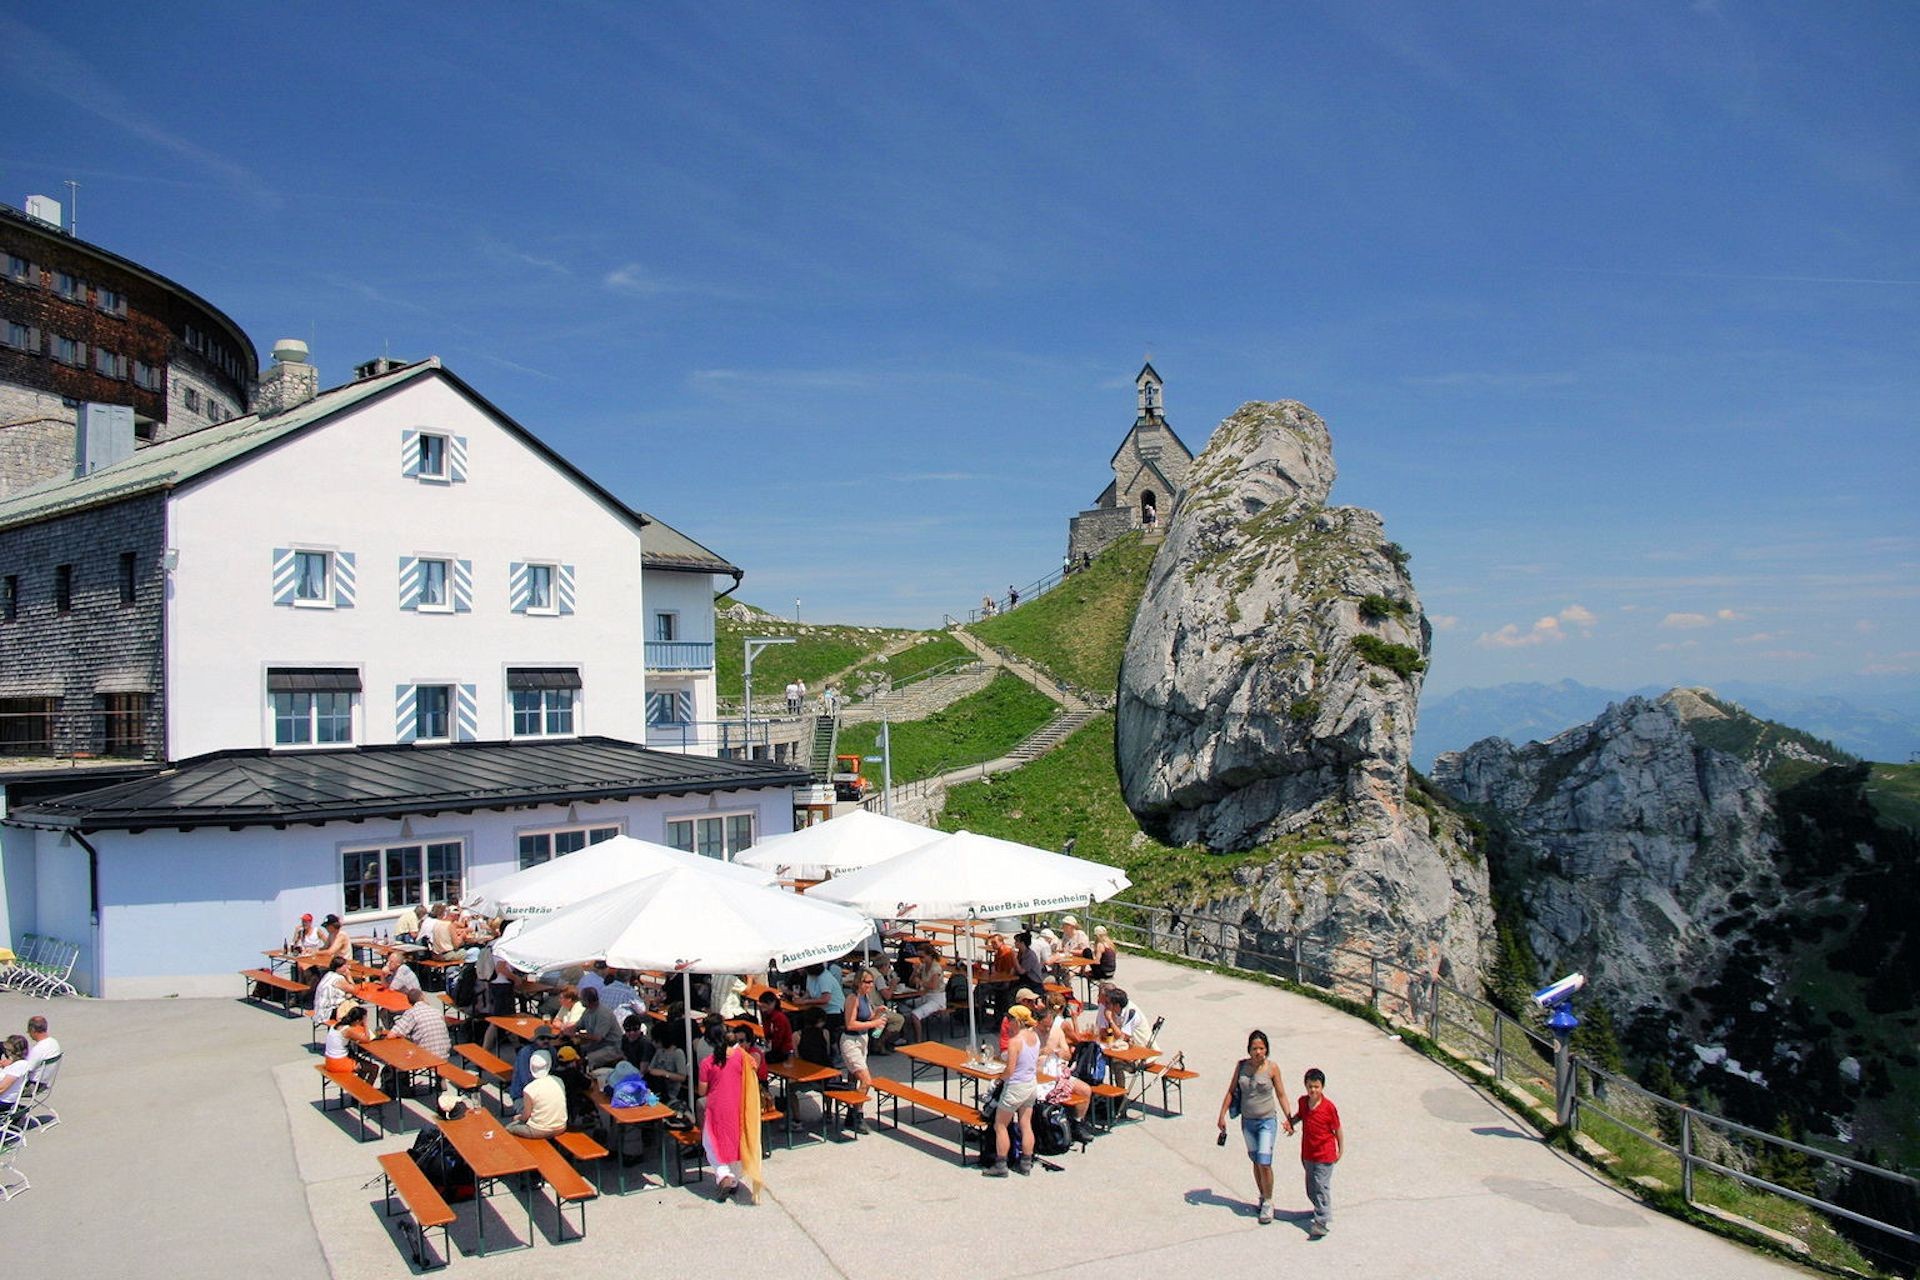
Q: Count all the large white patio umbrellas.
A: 4